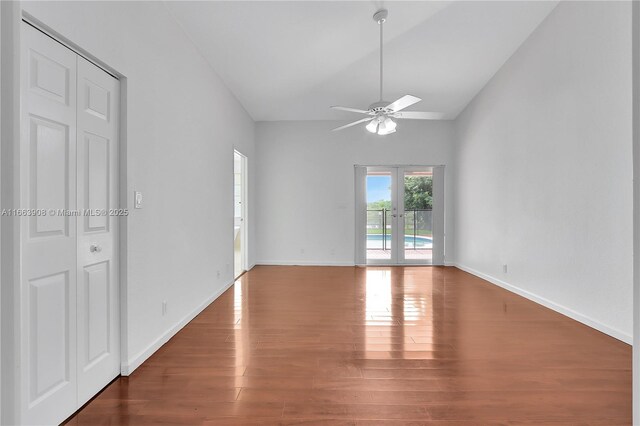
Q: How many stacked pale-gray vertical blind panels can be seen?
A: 2